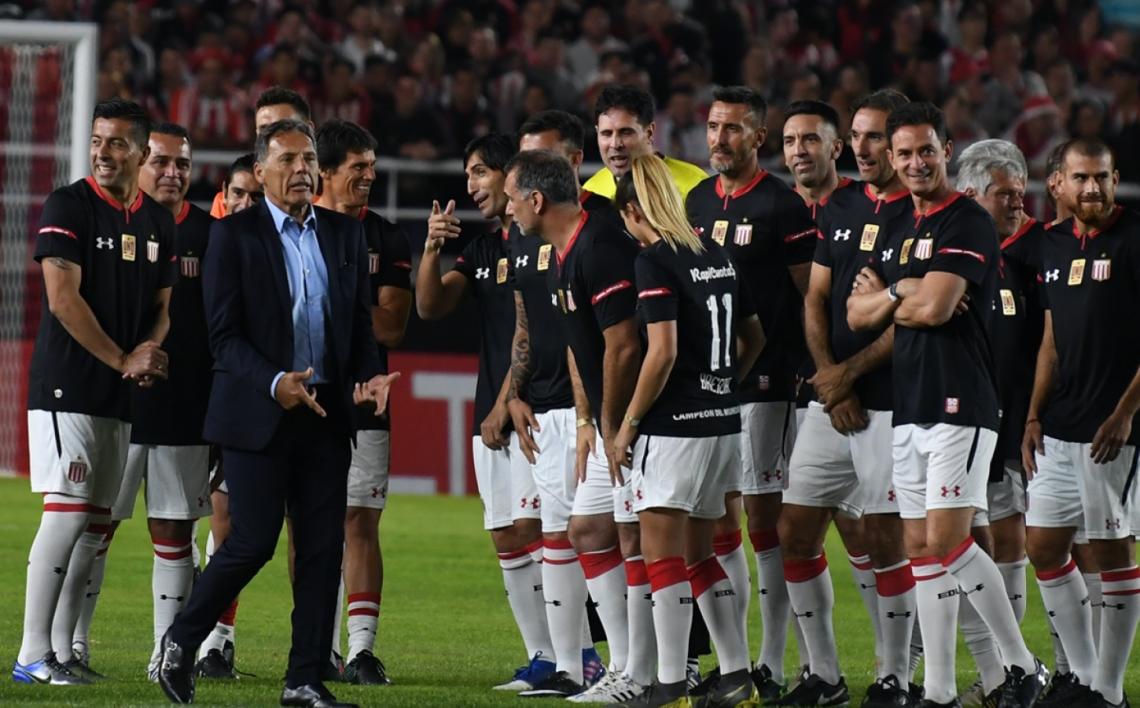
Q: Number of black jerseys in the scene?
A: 14